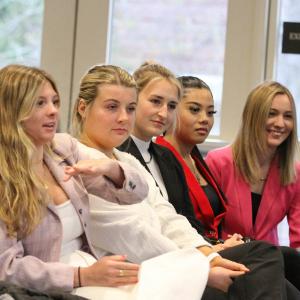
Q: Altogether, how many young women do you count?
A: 5